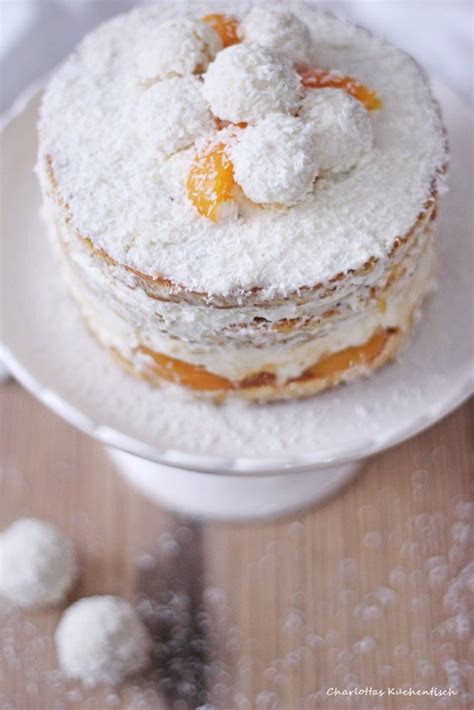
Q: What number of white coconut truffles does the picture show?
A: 8